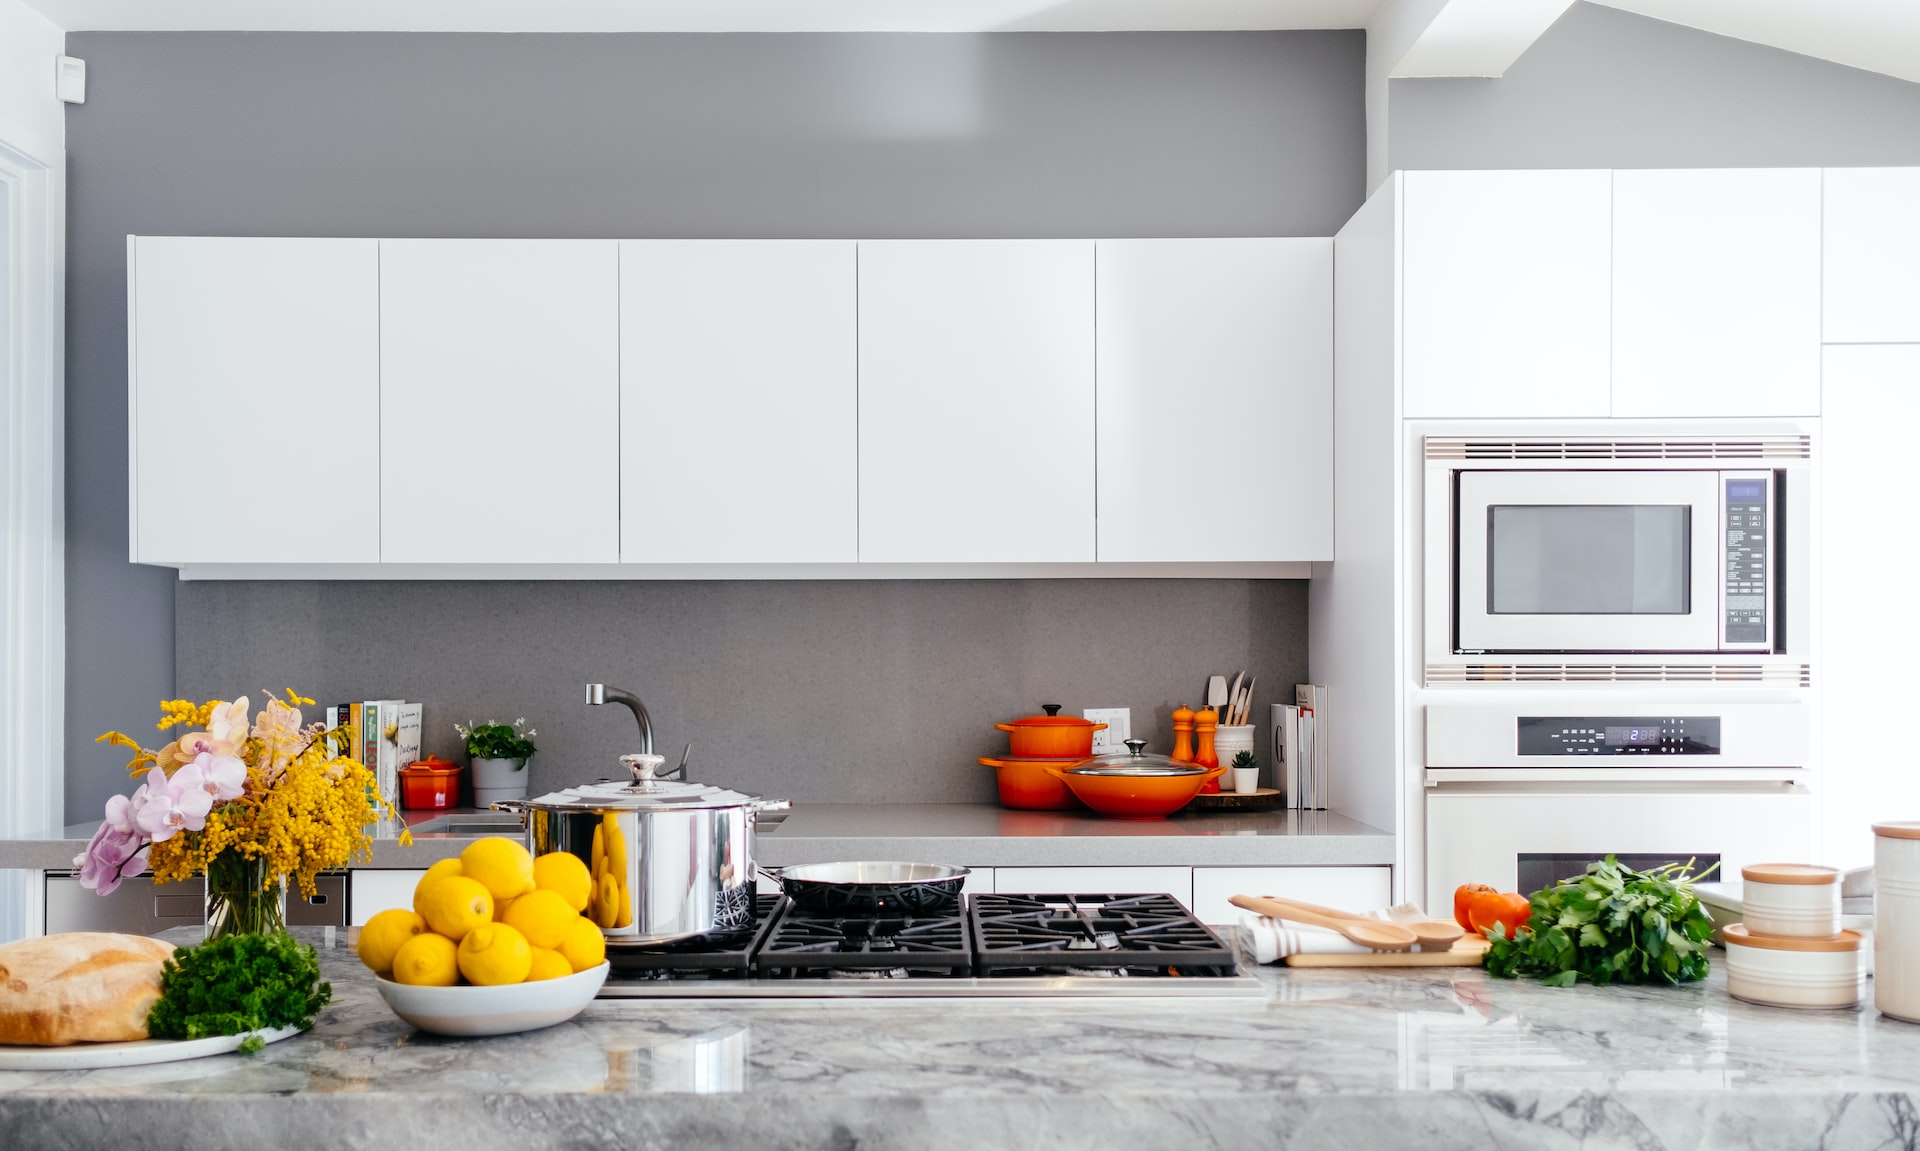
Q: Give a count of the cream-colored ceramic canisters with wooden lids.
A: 3